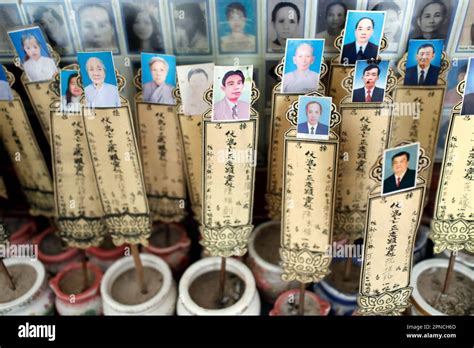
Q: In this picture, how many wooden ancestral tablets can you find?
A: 14